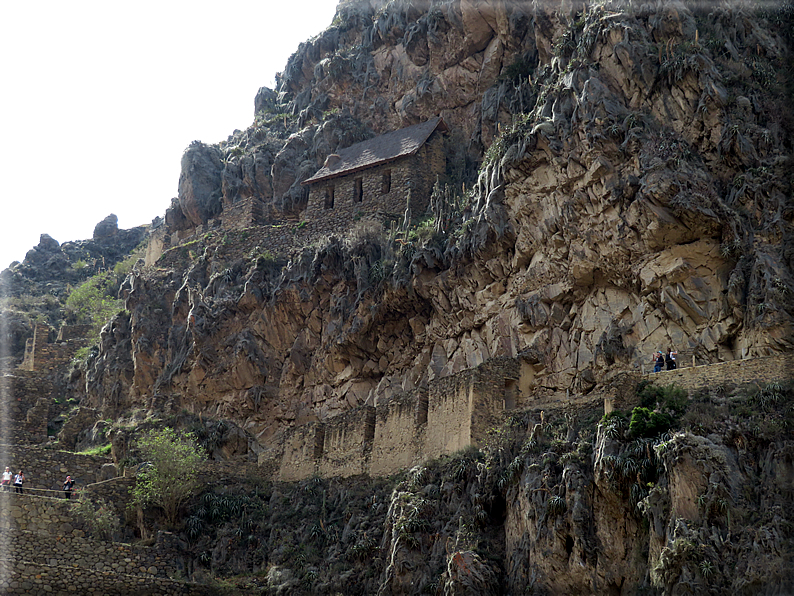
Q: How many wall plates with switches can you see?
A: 0